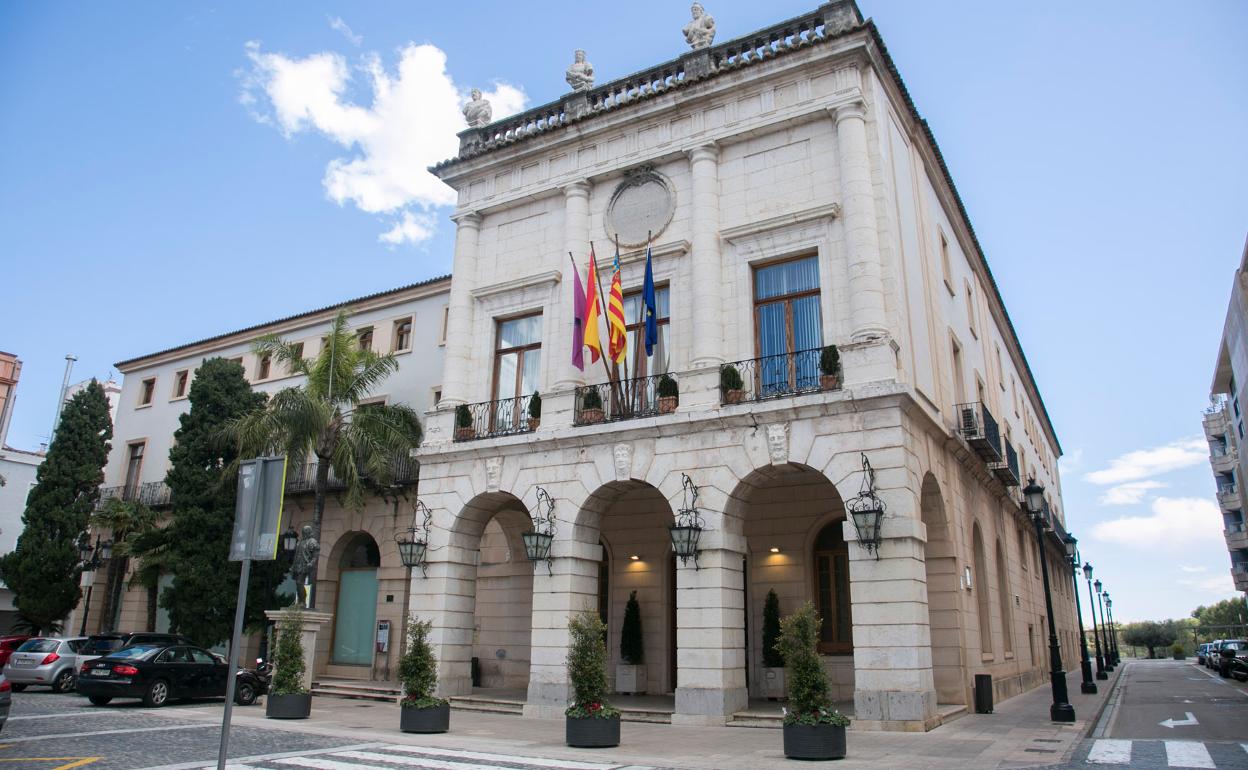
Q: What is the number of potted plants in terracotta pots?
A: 6